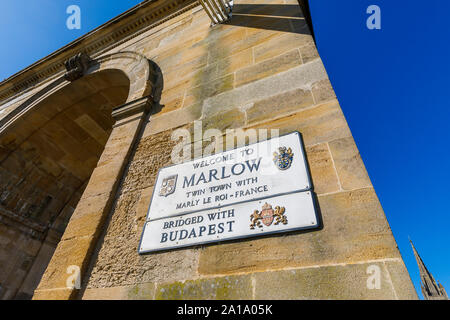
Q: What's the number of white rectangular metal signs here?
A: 2